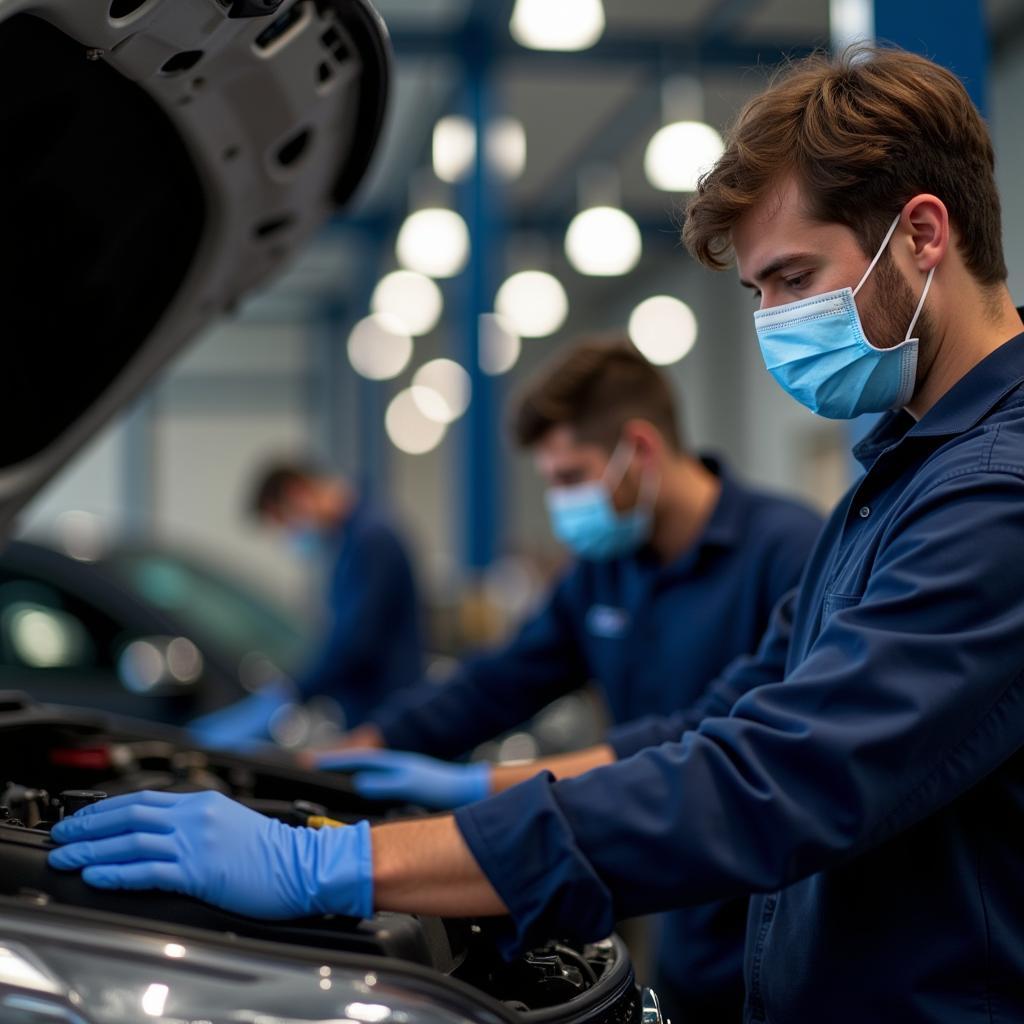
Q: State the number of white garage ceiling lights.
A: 13